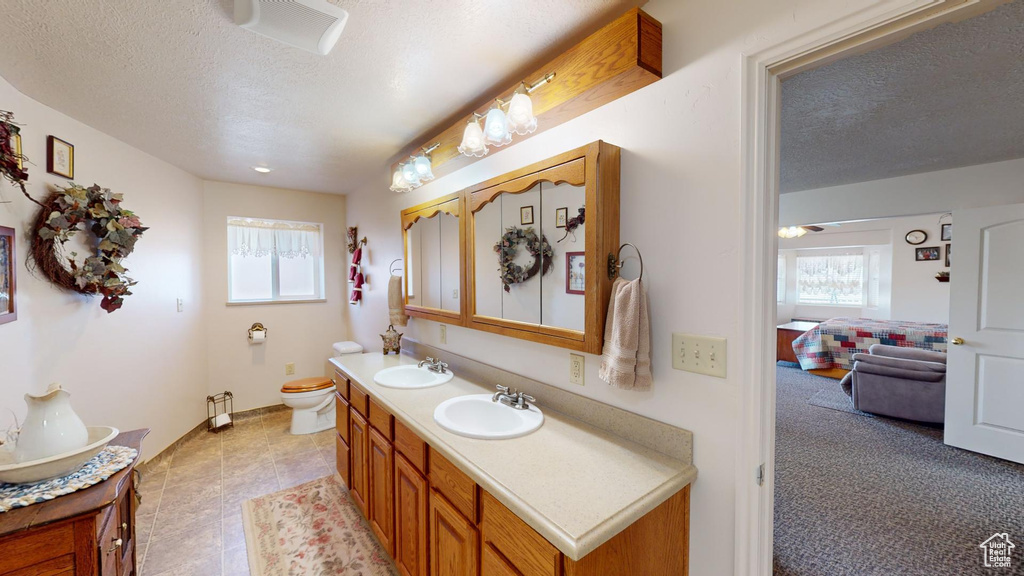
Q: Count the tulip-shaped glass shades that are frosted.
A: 6